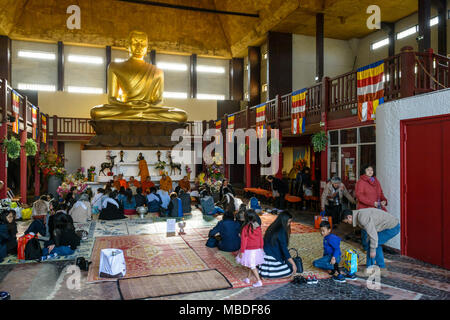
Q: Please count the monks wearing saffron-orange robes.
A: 7